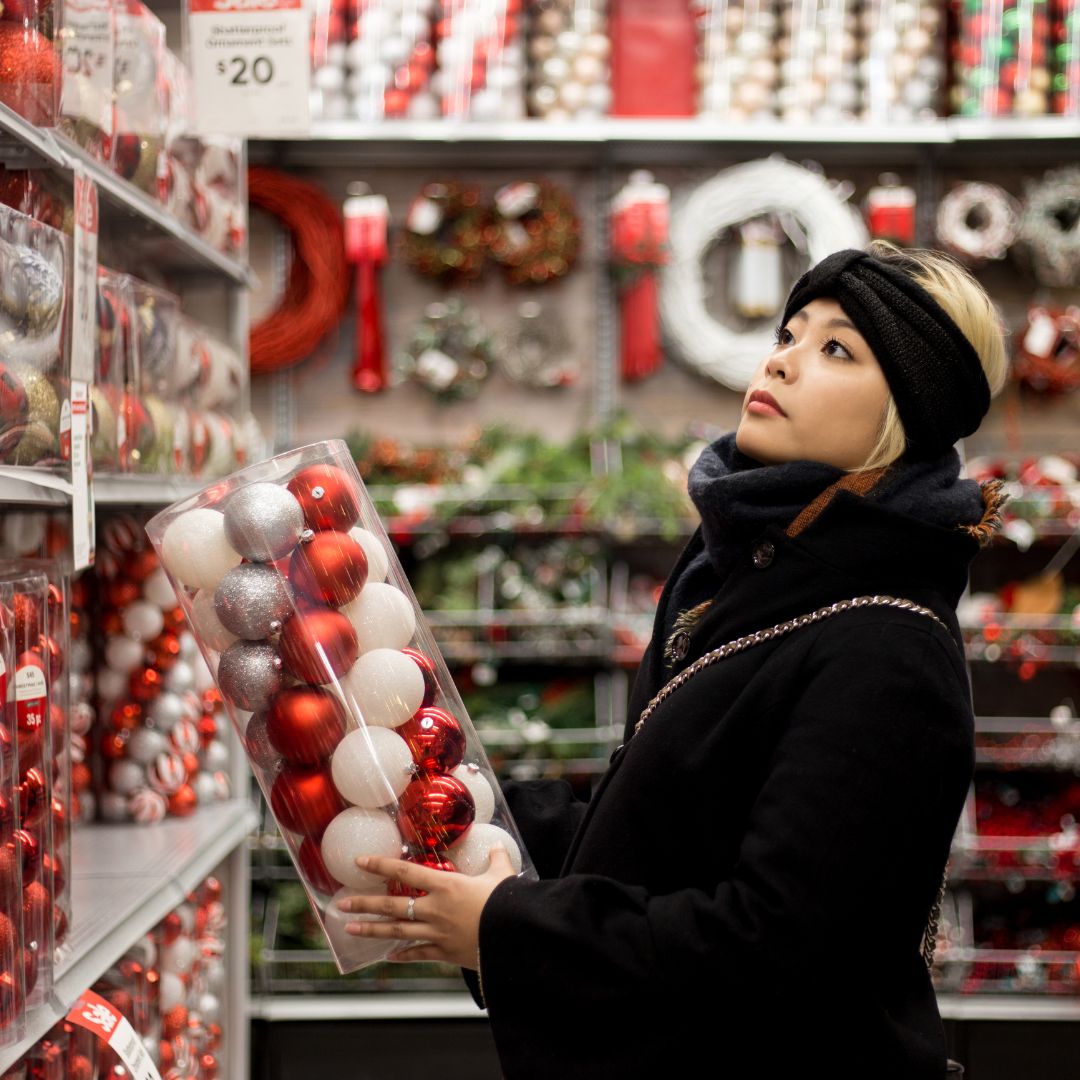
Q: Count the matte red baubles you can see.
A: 6